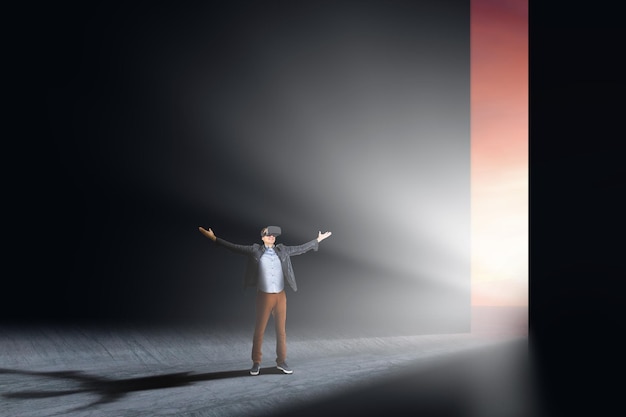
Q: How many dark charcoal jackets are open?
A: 1